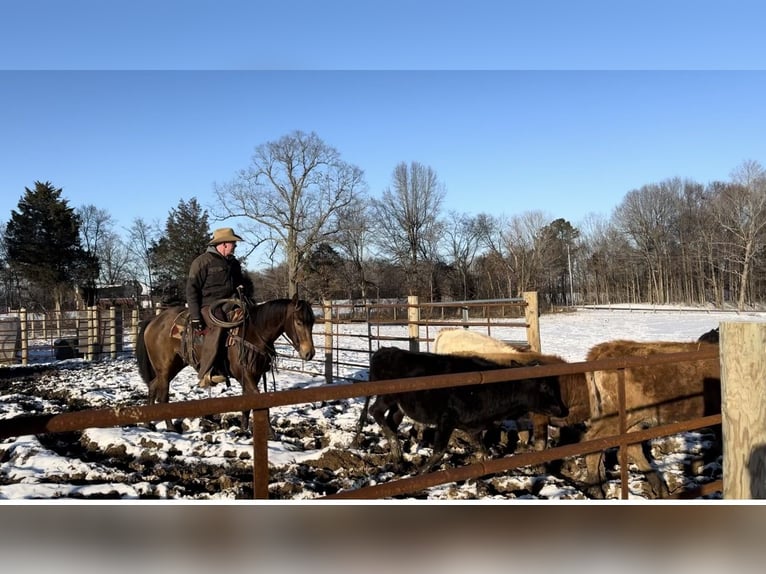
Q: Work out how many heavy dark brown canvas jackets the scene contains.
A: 1